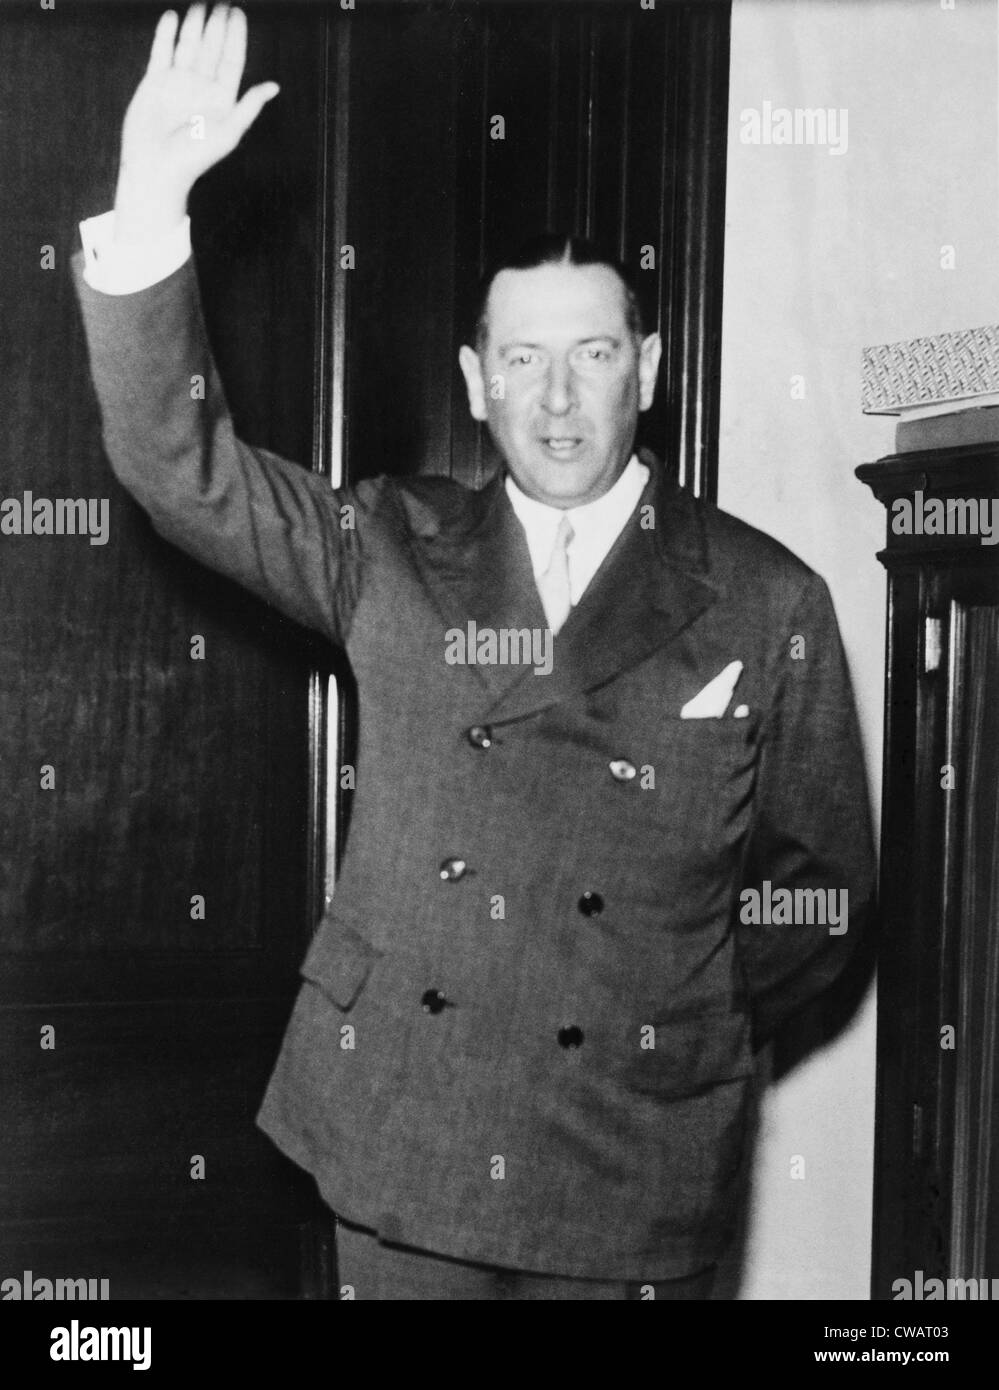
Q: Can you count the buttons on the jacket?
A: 6